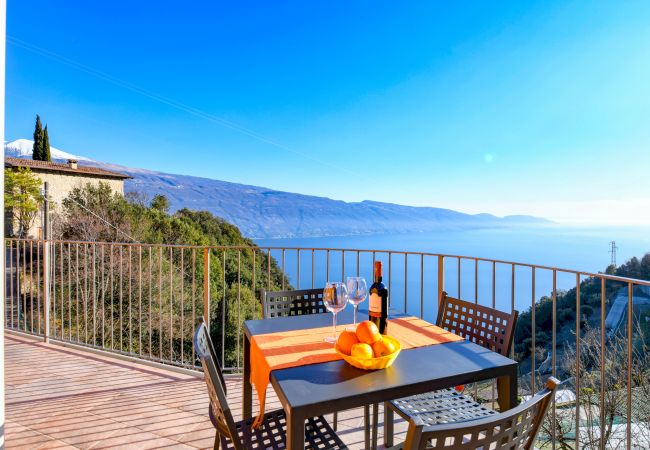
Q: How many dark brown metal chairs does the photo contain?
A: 4